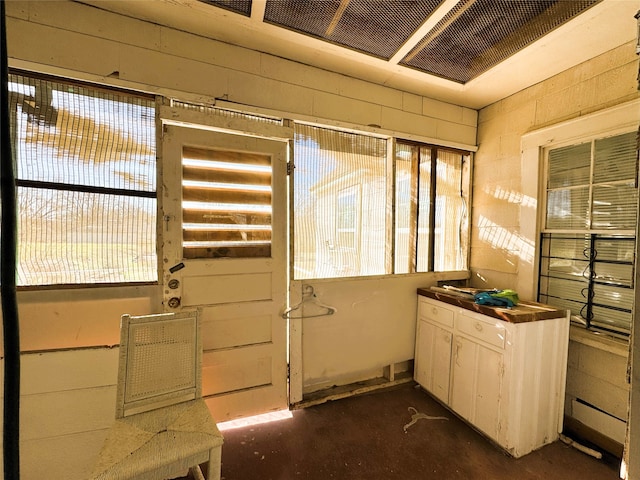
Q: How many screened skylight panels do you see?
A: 3